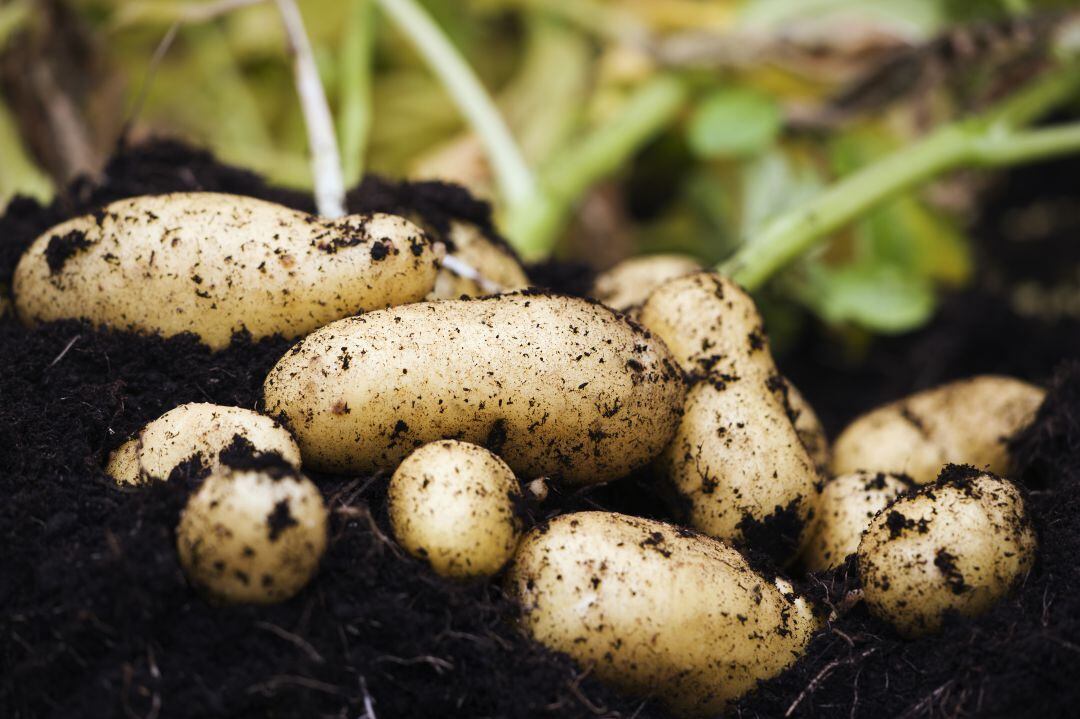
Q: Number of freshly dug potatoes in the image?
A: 13